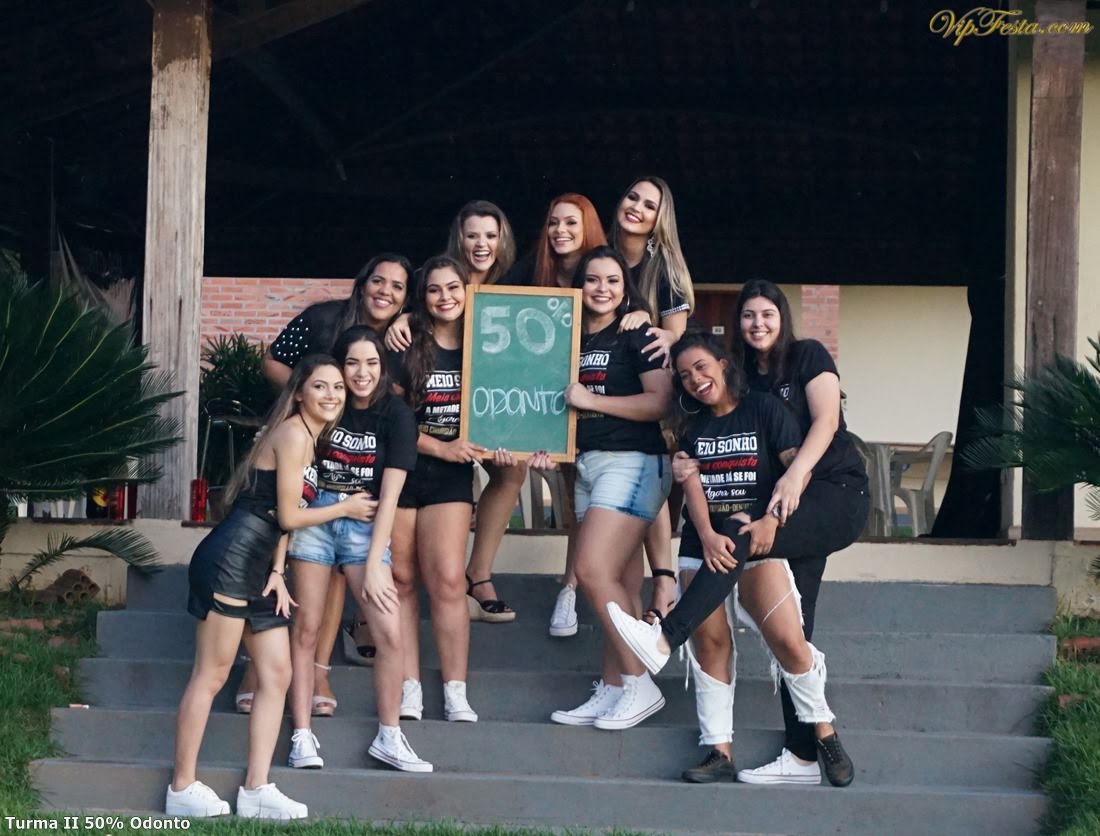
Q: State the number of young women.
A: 10